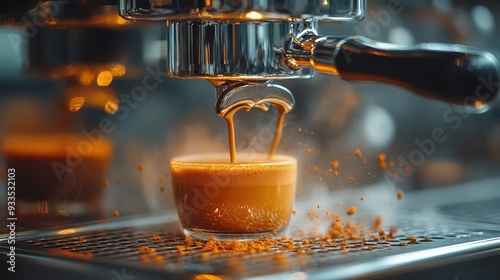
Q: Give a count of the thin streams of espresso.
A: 2